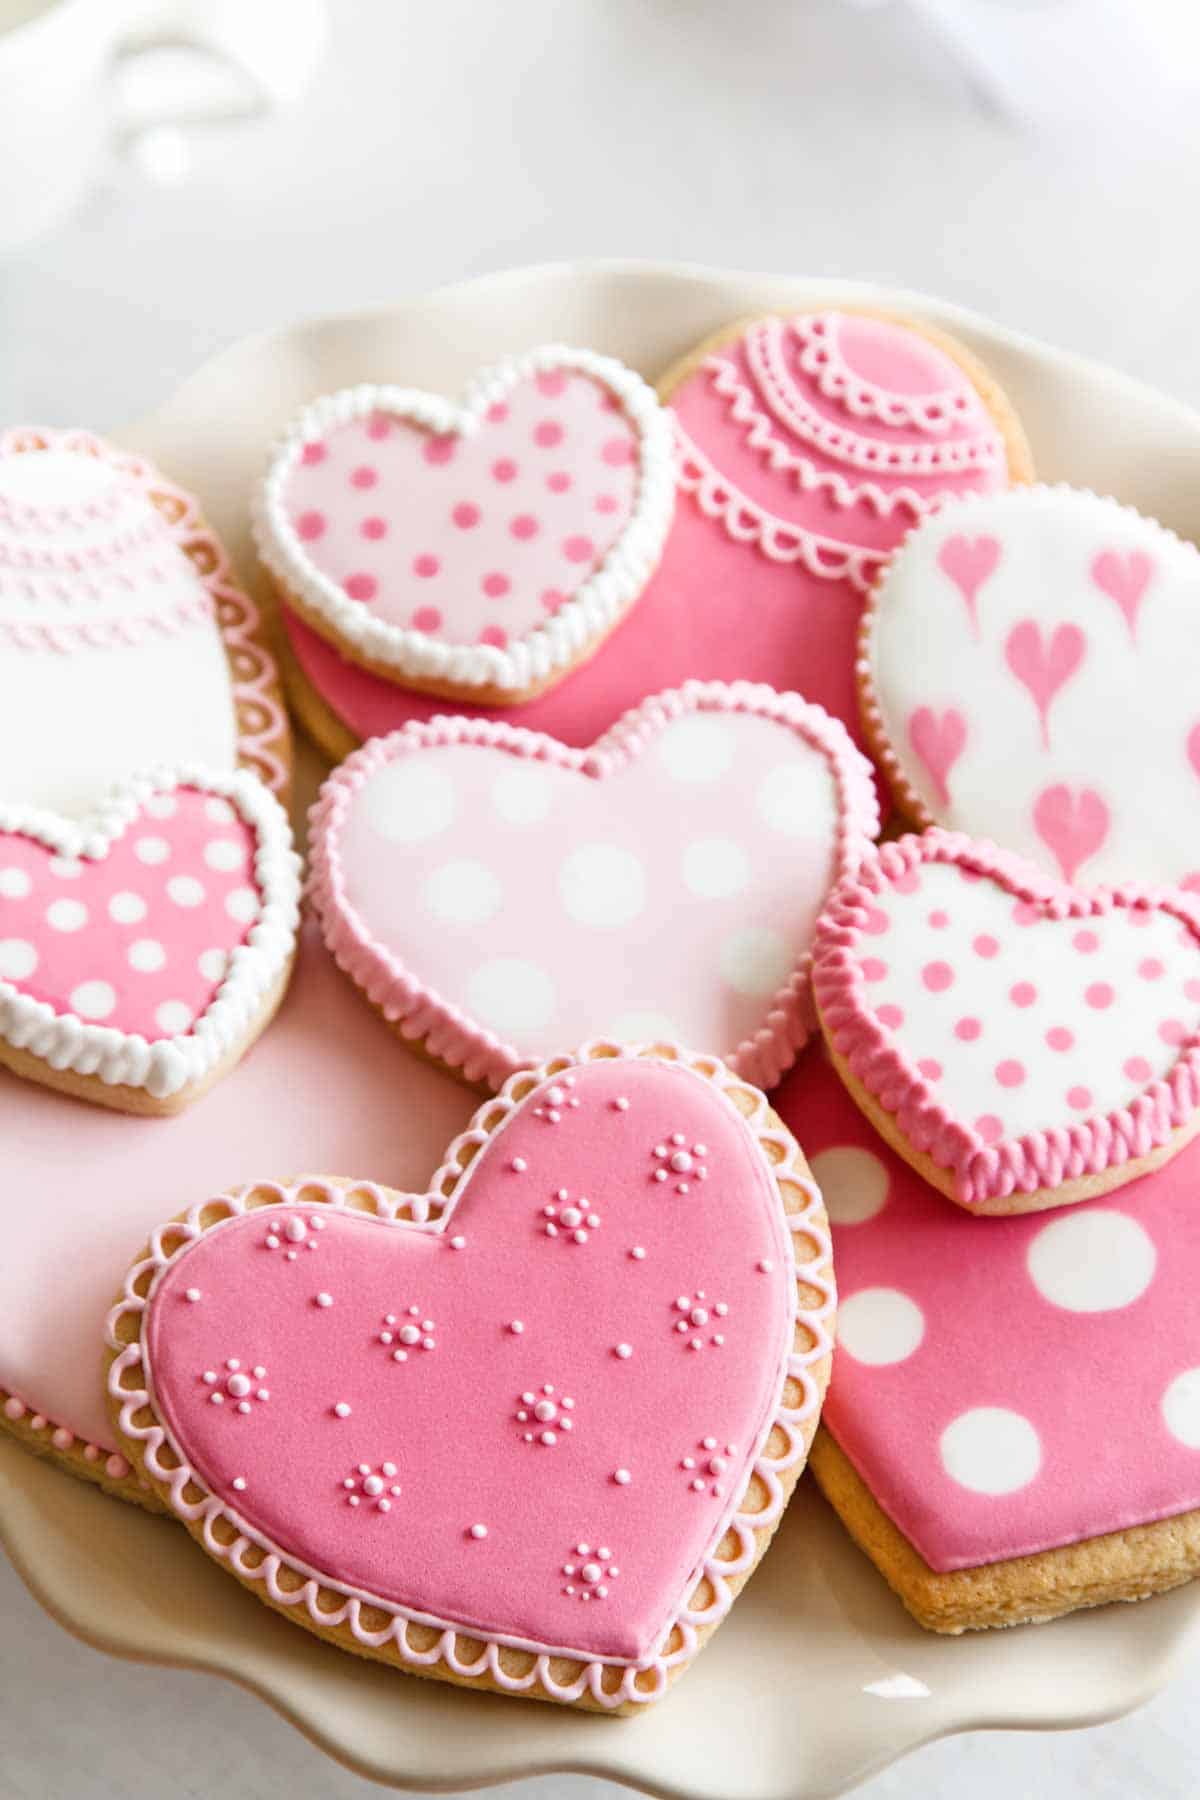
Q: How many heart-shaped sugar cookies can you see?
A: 5